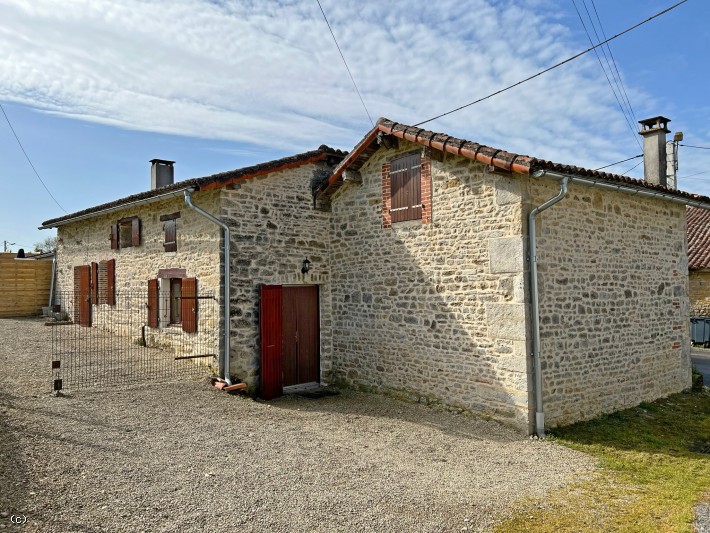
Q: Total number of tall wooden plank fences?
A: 1